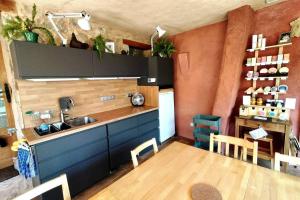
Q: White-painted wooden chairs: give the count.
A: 3